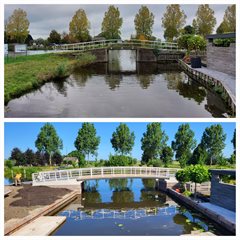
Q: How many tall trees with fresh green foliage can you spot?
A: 6